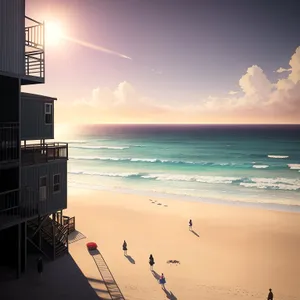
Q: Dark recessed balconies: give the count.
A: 2